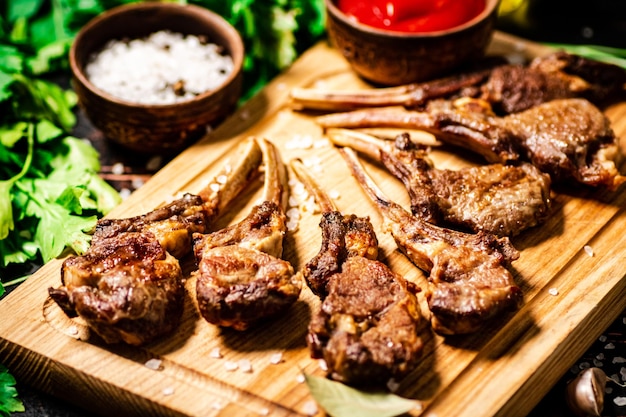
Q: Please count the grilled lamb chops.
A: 7